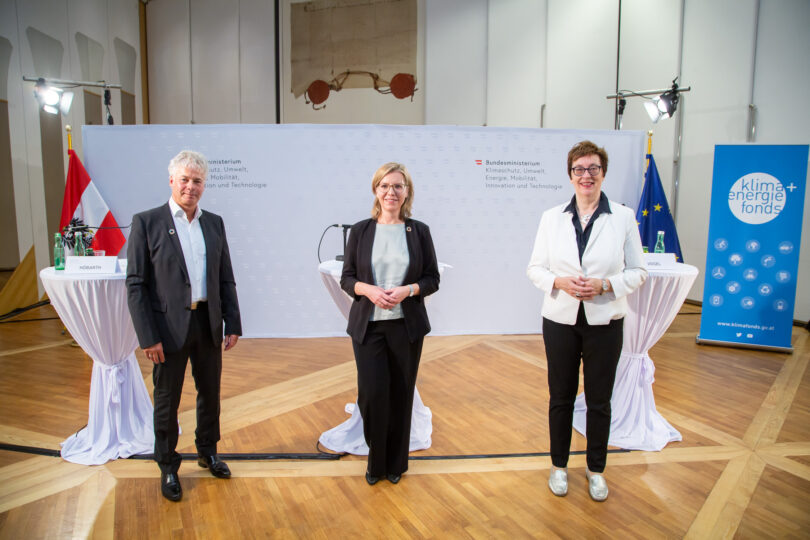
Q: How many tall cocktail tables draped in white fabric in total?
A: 3